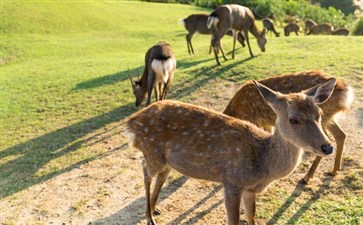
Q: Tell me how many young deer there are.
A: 2